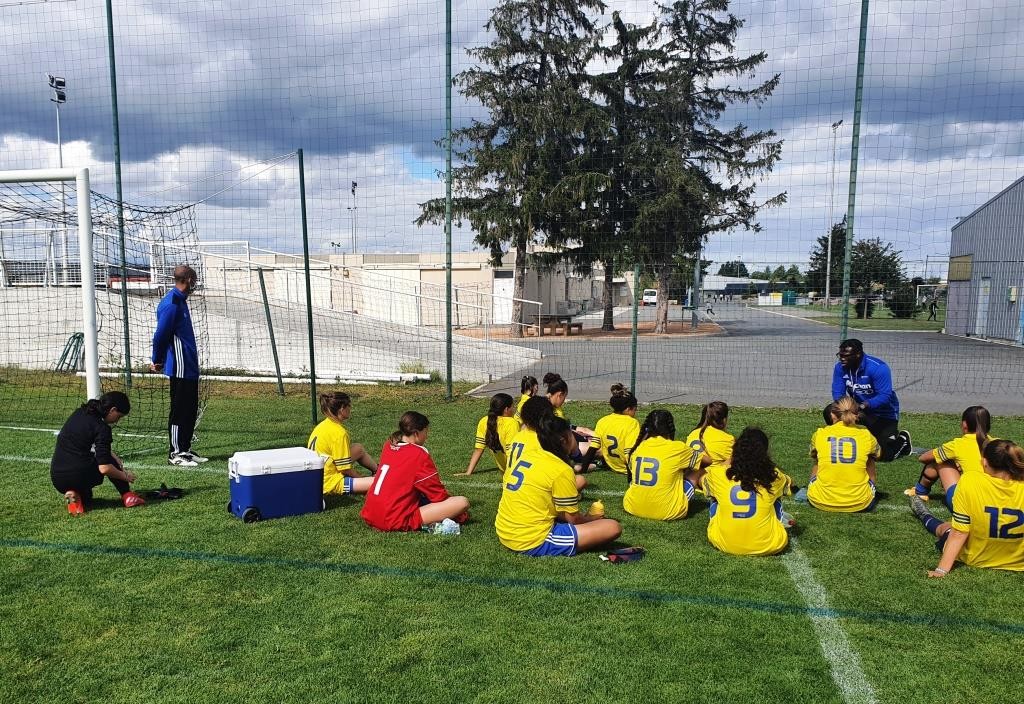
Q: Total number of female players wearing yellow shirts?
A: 13